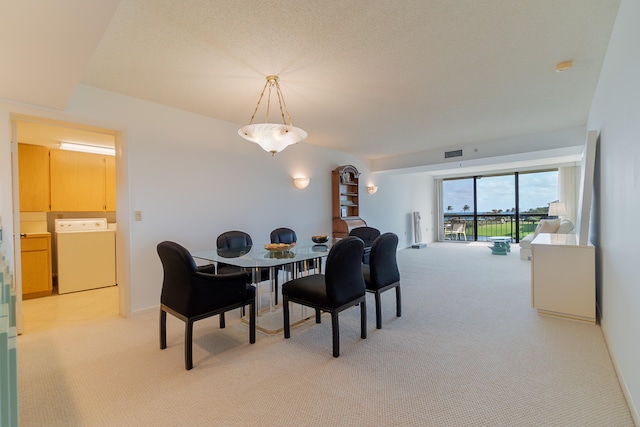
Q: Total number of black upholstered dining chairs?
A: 6